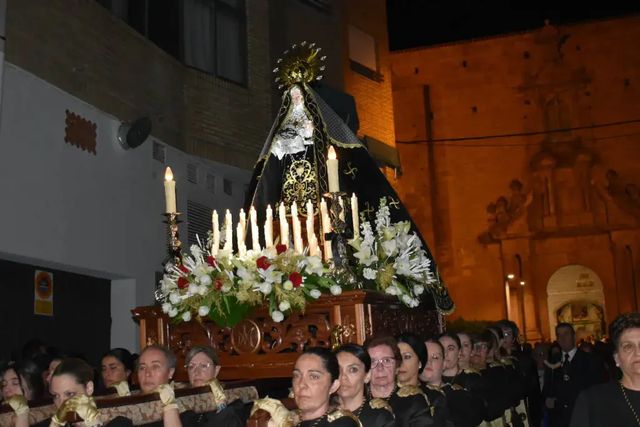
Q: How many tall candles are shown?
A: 2